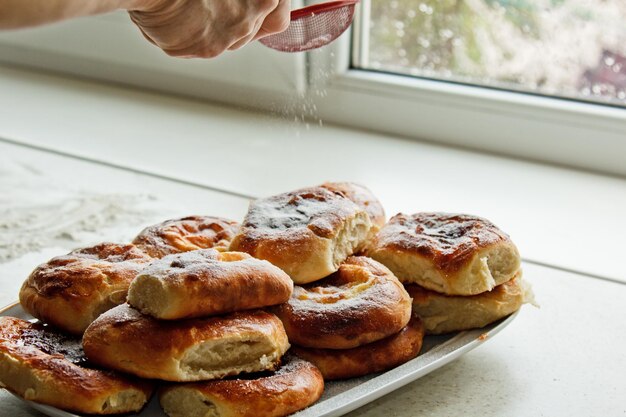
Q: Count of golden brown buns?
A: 12